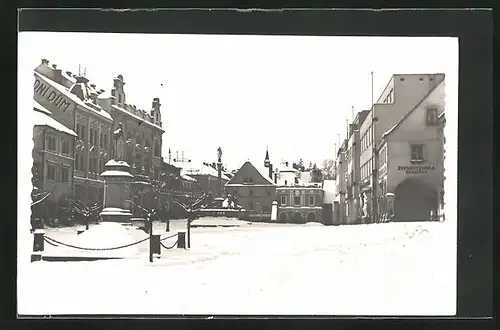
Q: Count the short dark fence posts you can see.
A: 3